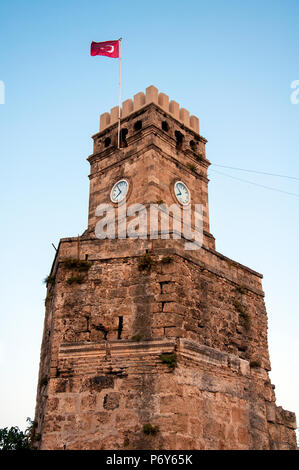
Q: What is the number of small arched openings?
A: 6